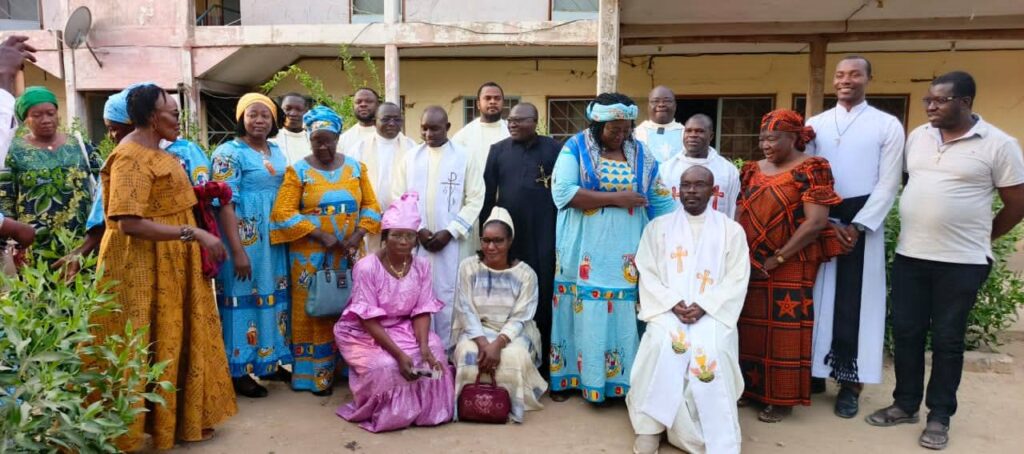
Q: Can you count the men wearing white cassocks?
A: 9